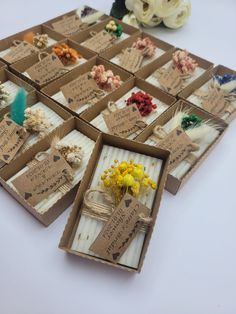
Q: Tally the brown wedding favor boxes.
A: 14